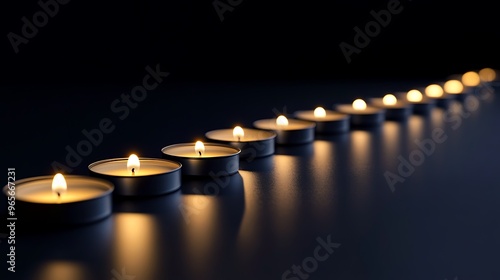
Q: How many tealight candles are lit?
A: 13